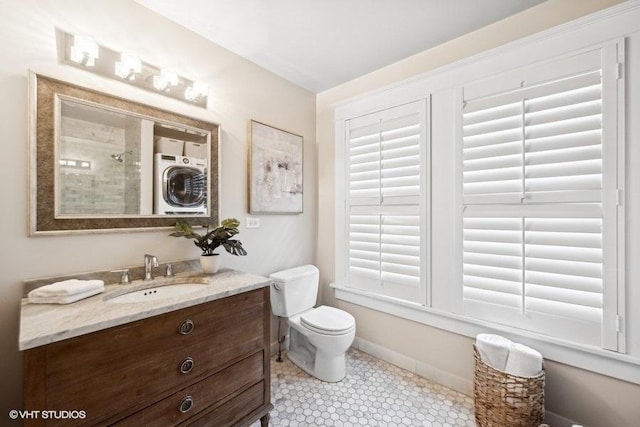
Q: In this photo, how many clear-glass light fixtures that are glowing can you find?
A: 4